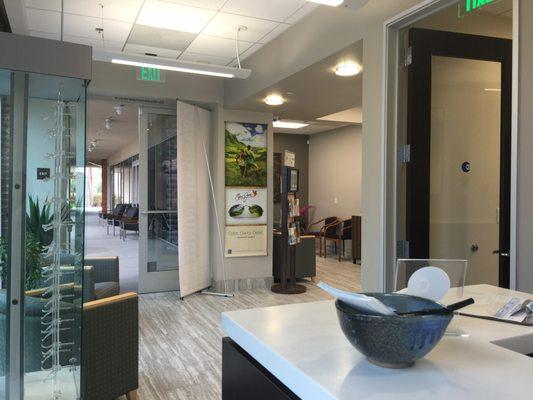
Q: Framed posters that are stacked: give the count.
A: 3